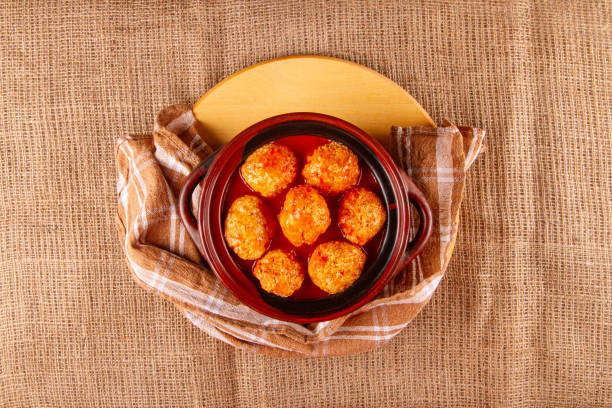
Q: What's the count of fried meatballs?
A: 7